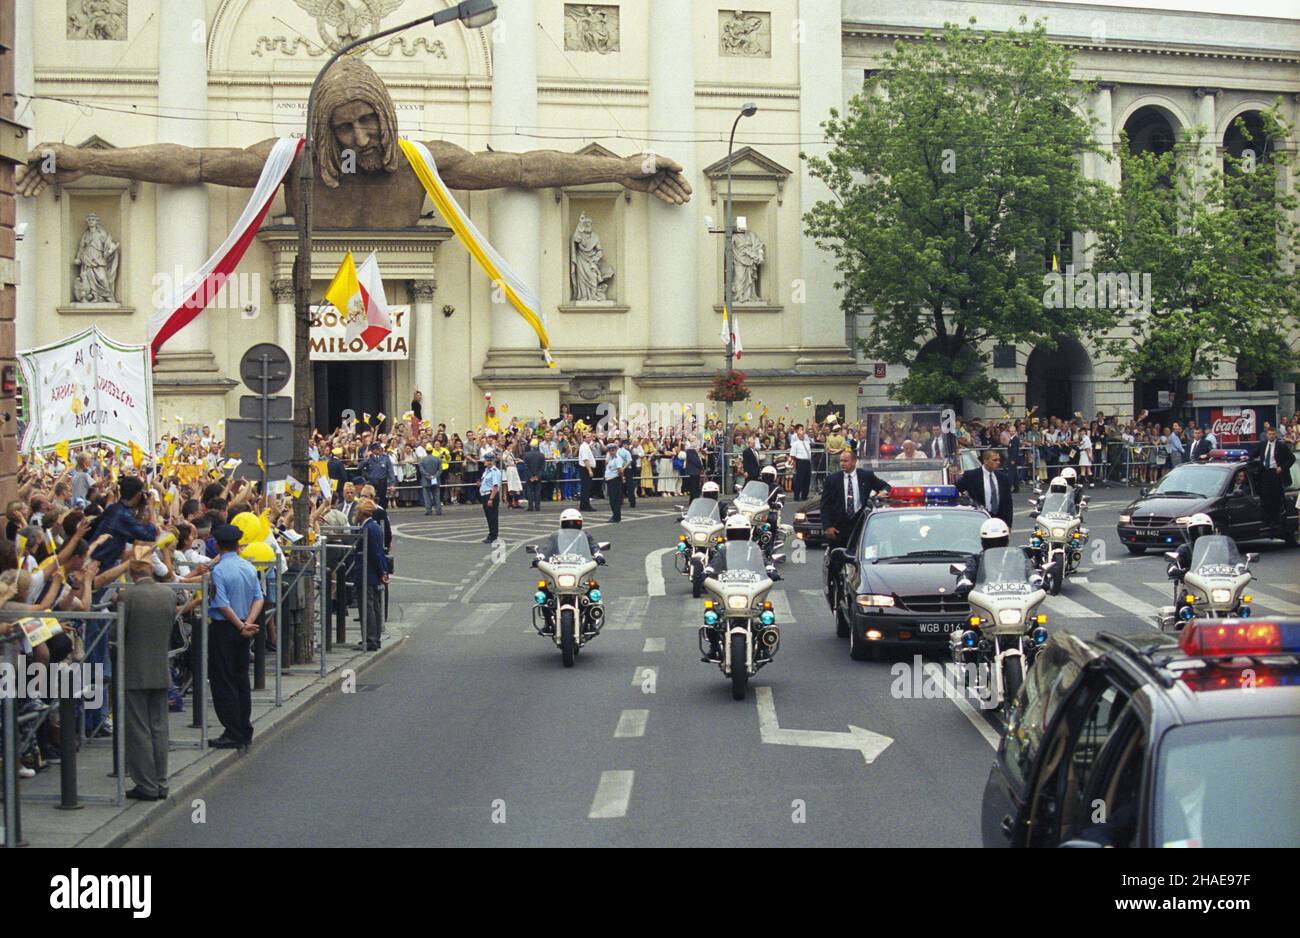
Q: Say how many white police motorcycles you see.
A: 8